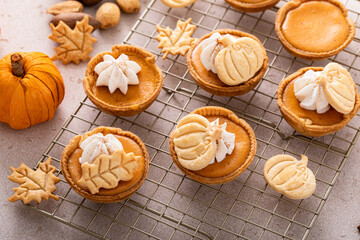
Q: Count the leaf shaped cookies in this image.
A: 4